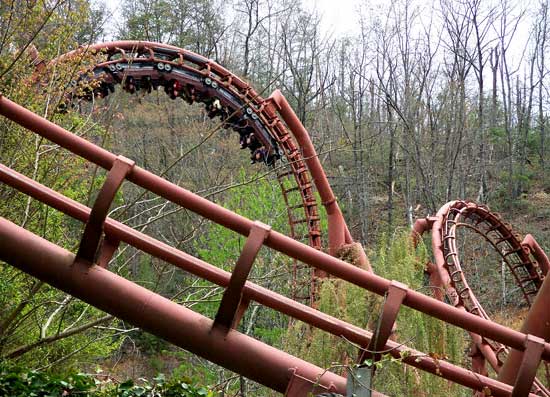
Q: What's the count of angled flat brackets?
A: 4